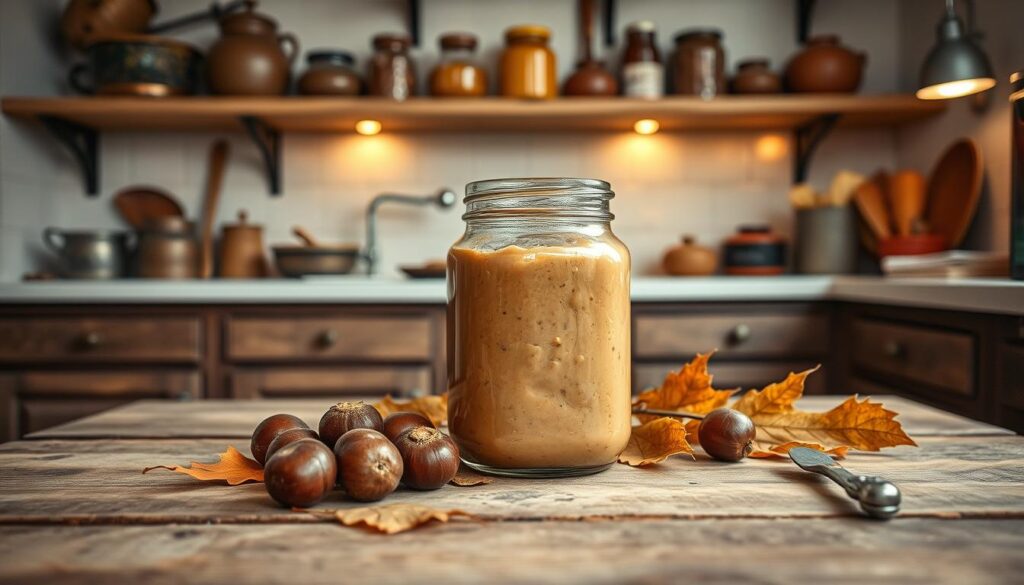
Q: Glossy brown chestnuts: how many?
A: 8